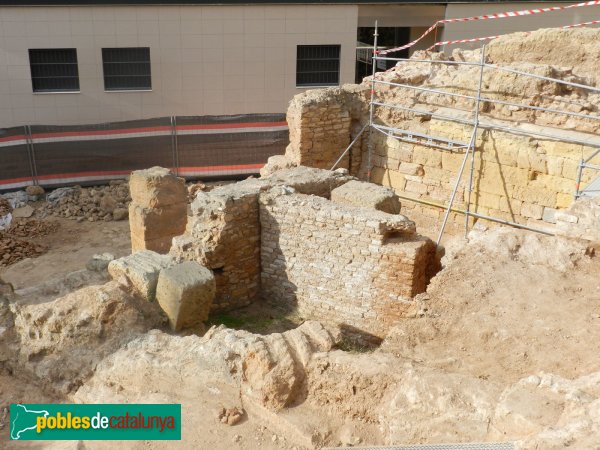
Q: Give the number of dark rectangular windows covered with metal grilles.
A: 3